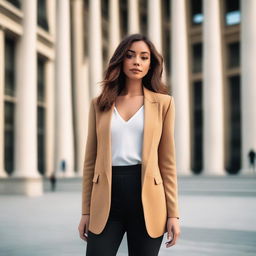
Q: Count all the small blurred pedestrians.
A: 3